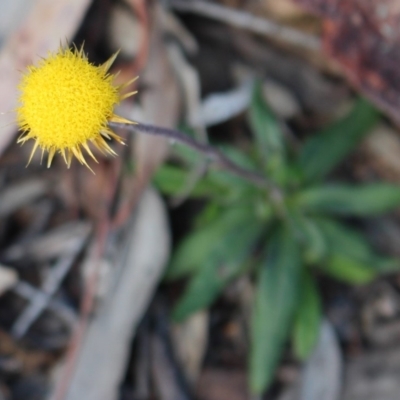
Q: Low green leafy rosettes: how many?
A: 1